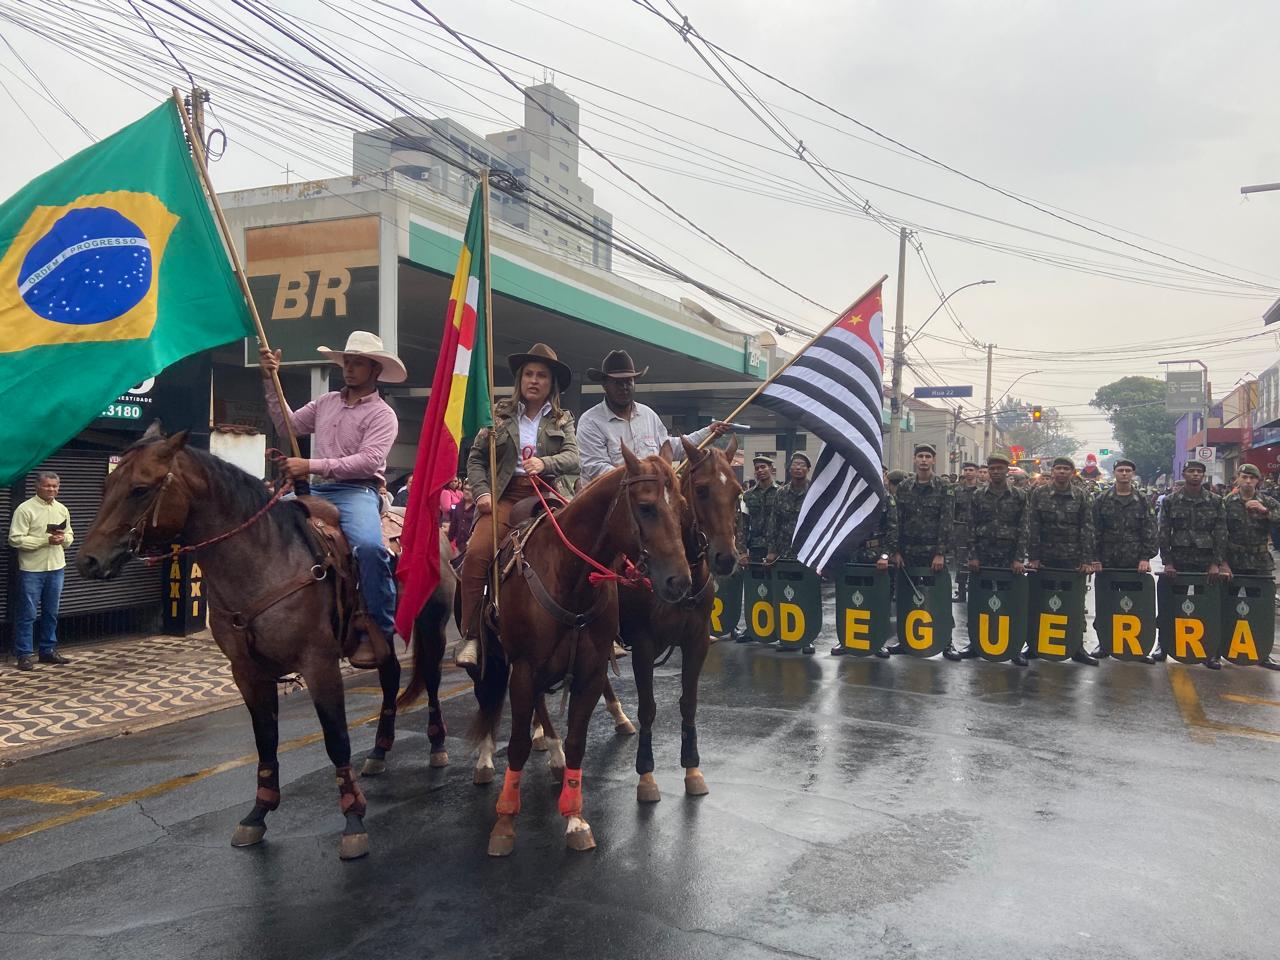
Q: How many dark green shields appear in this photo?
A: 10